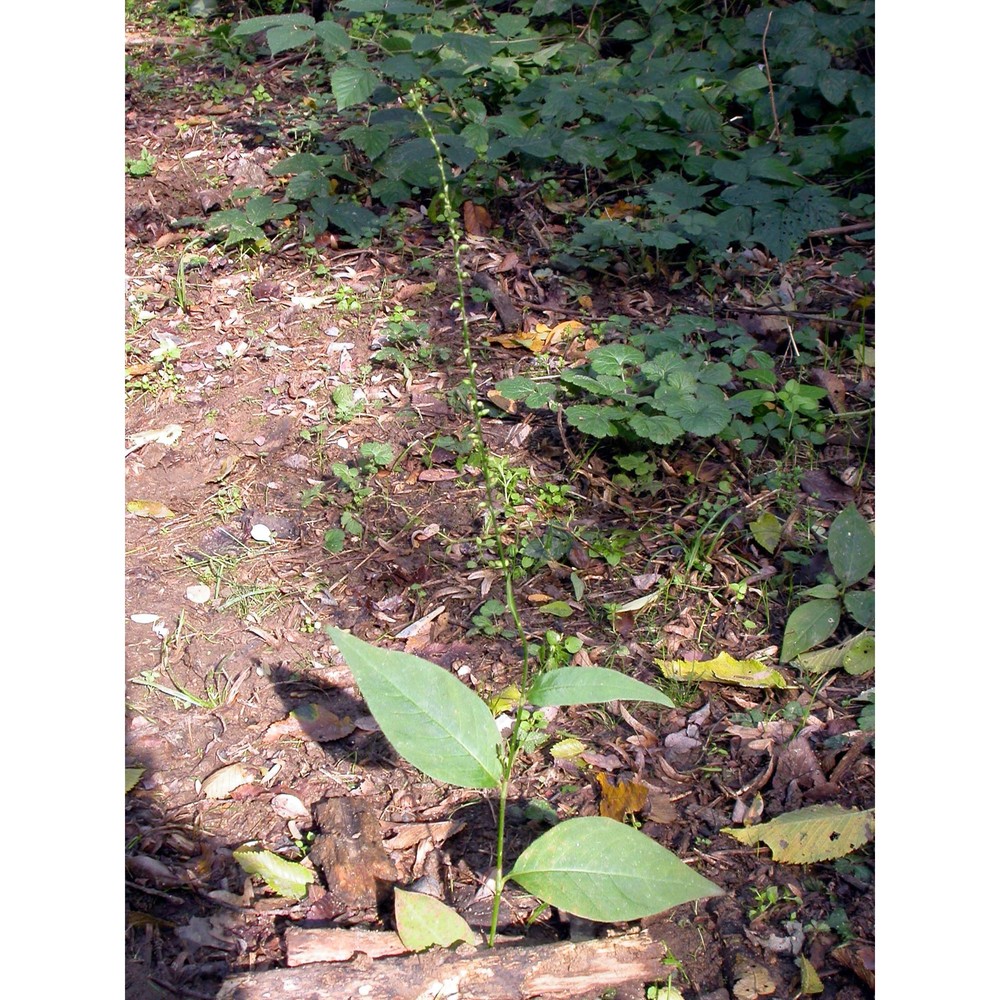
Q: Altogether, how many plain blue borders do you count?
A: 0